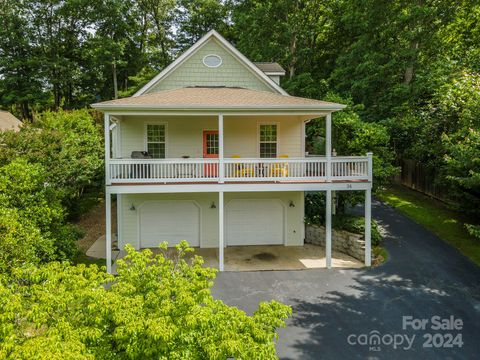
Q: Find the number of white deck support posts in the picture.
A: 4